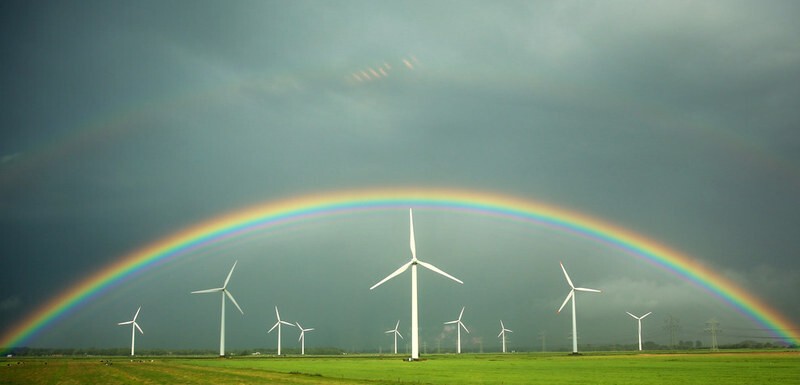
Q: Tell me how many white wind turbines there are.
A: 10